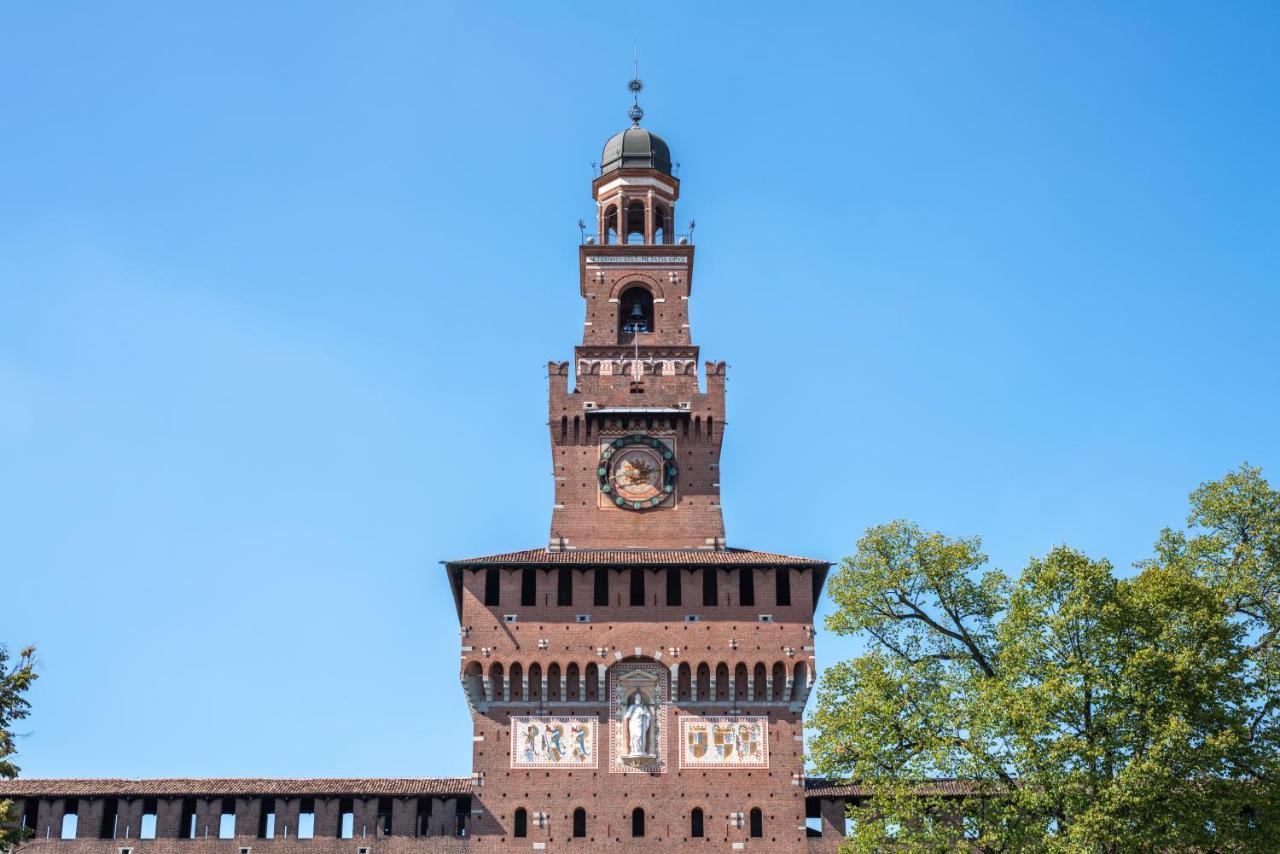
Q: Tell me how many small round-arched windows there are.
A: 5